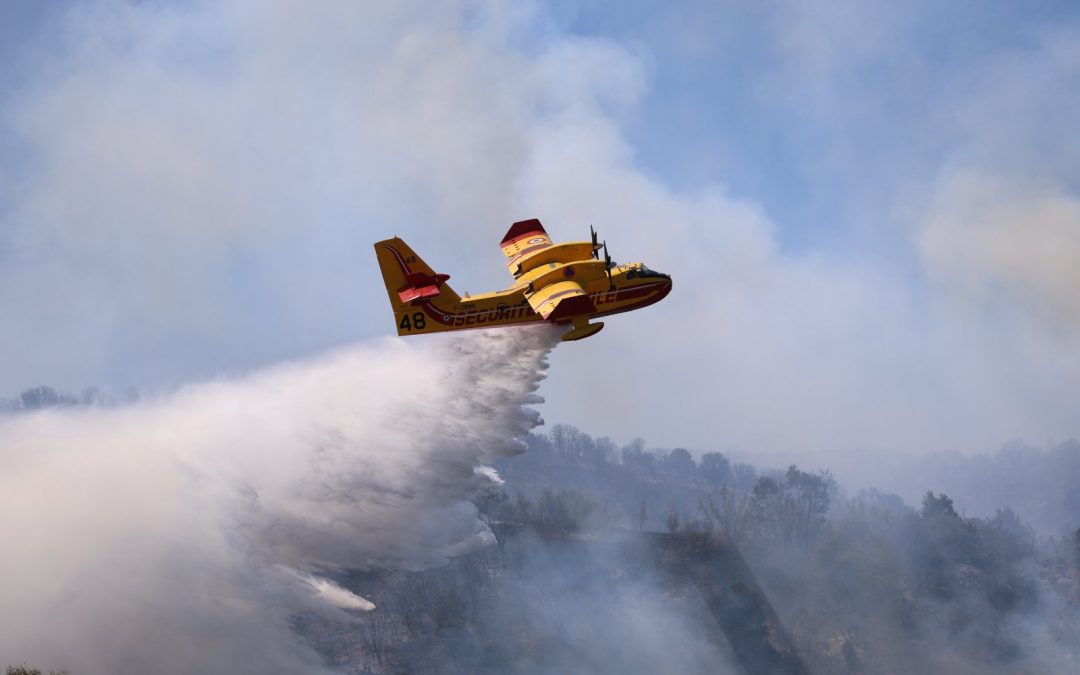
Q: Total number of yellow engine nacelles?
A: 2